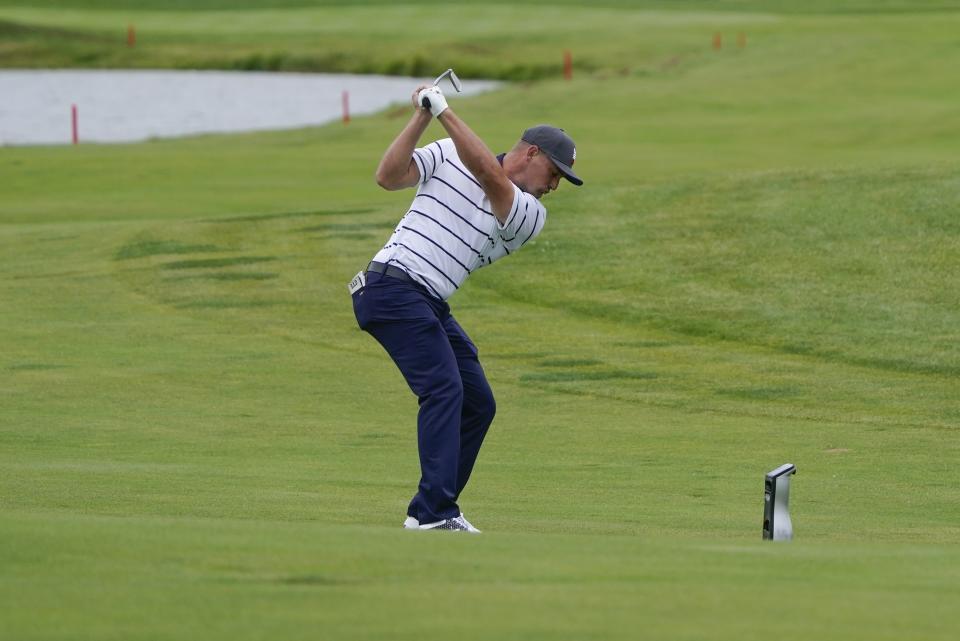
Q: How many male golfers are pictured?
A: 1